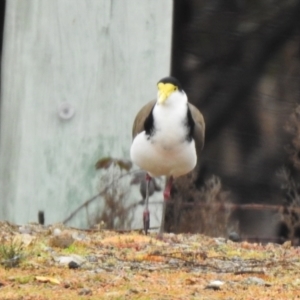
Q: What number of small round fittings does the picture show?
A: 1